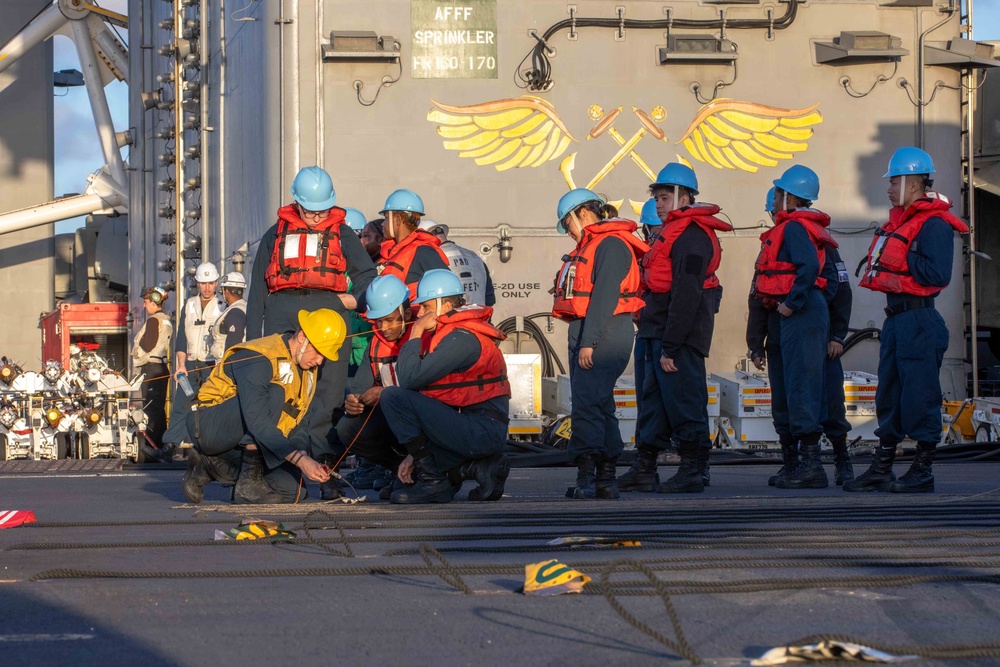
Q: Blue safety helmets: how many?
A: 11